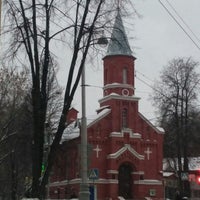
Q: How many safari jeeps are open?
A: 0